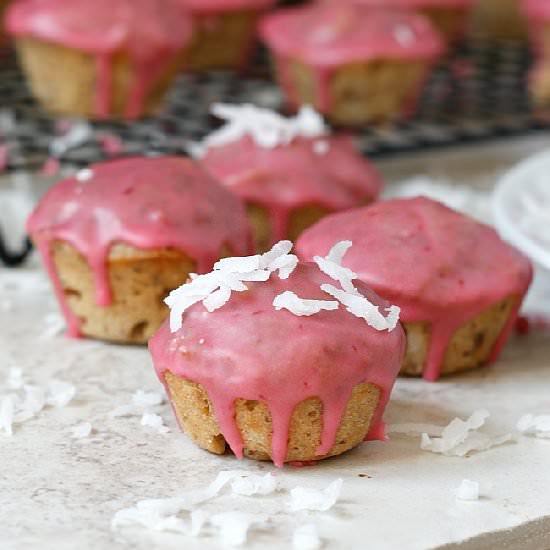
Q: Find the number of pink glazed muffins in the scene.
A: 9